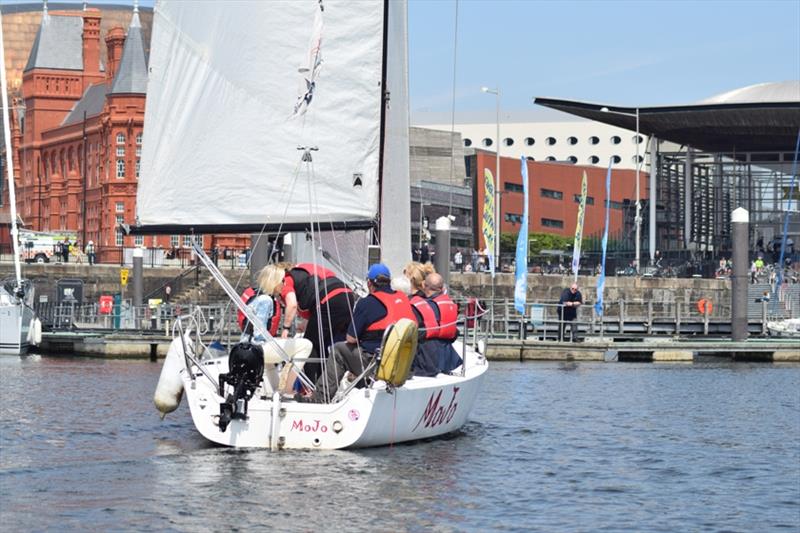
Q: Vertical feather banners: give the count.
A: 4